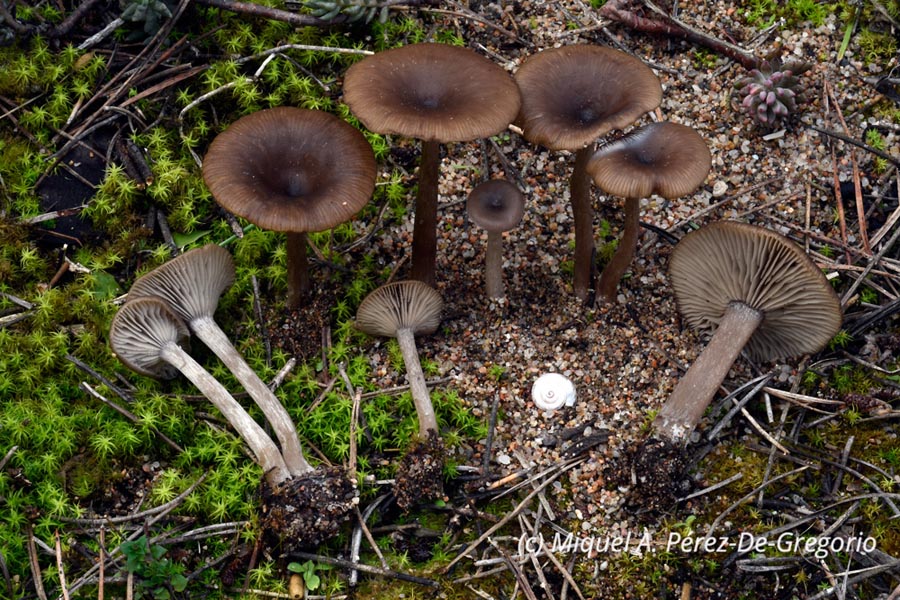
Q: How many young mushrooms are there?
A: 1